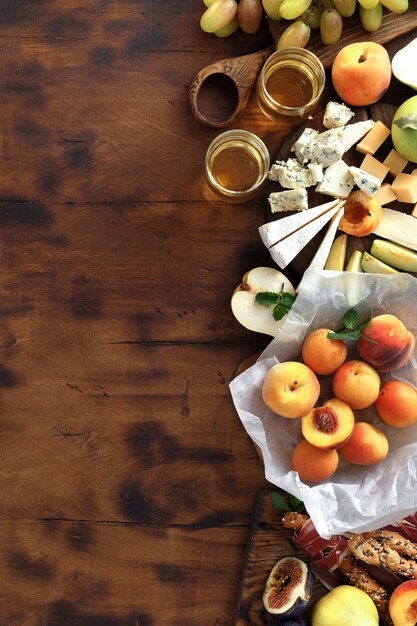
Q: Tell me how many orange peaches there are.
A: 11